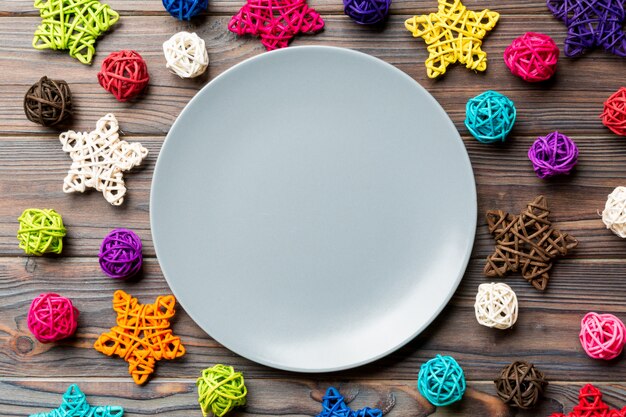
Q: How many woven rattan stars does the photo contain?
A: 10